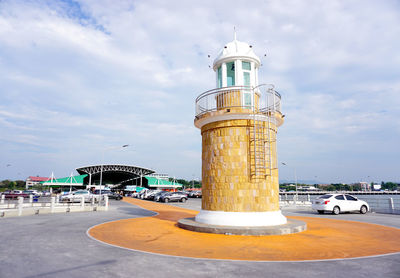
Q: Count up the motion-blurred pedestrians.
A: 0